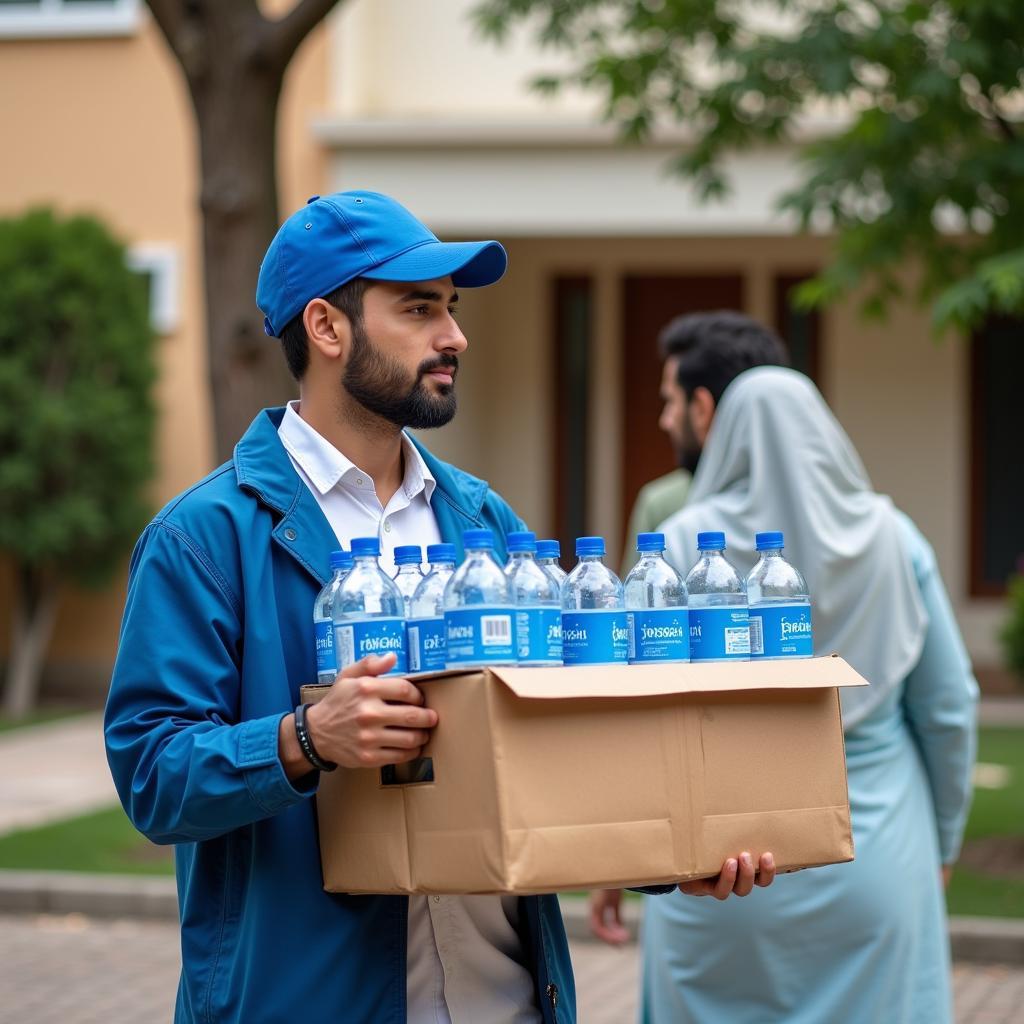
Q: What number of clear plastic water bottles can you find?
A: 11